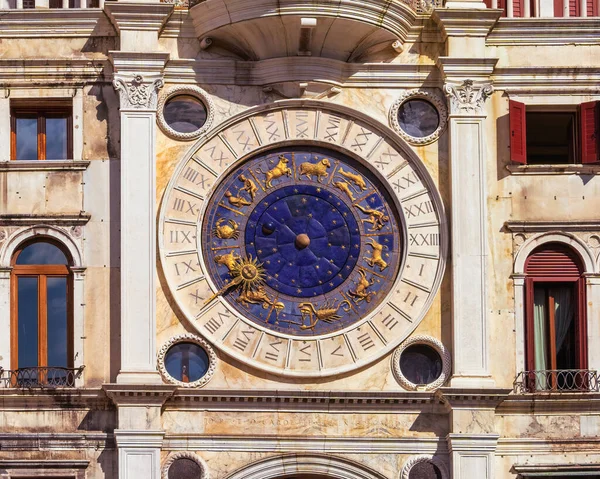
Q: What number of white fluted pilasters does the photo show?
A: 2